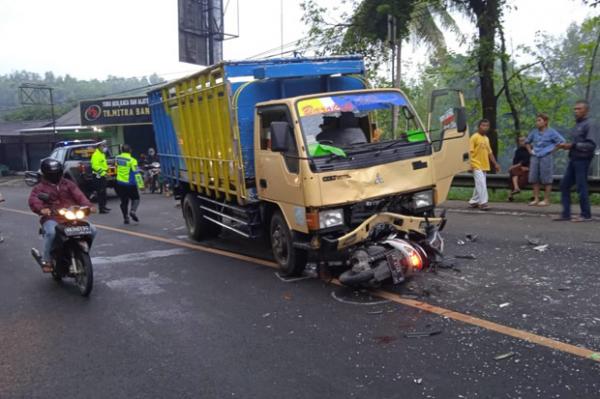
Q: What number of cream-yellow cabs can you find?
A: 1